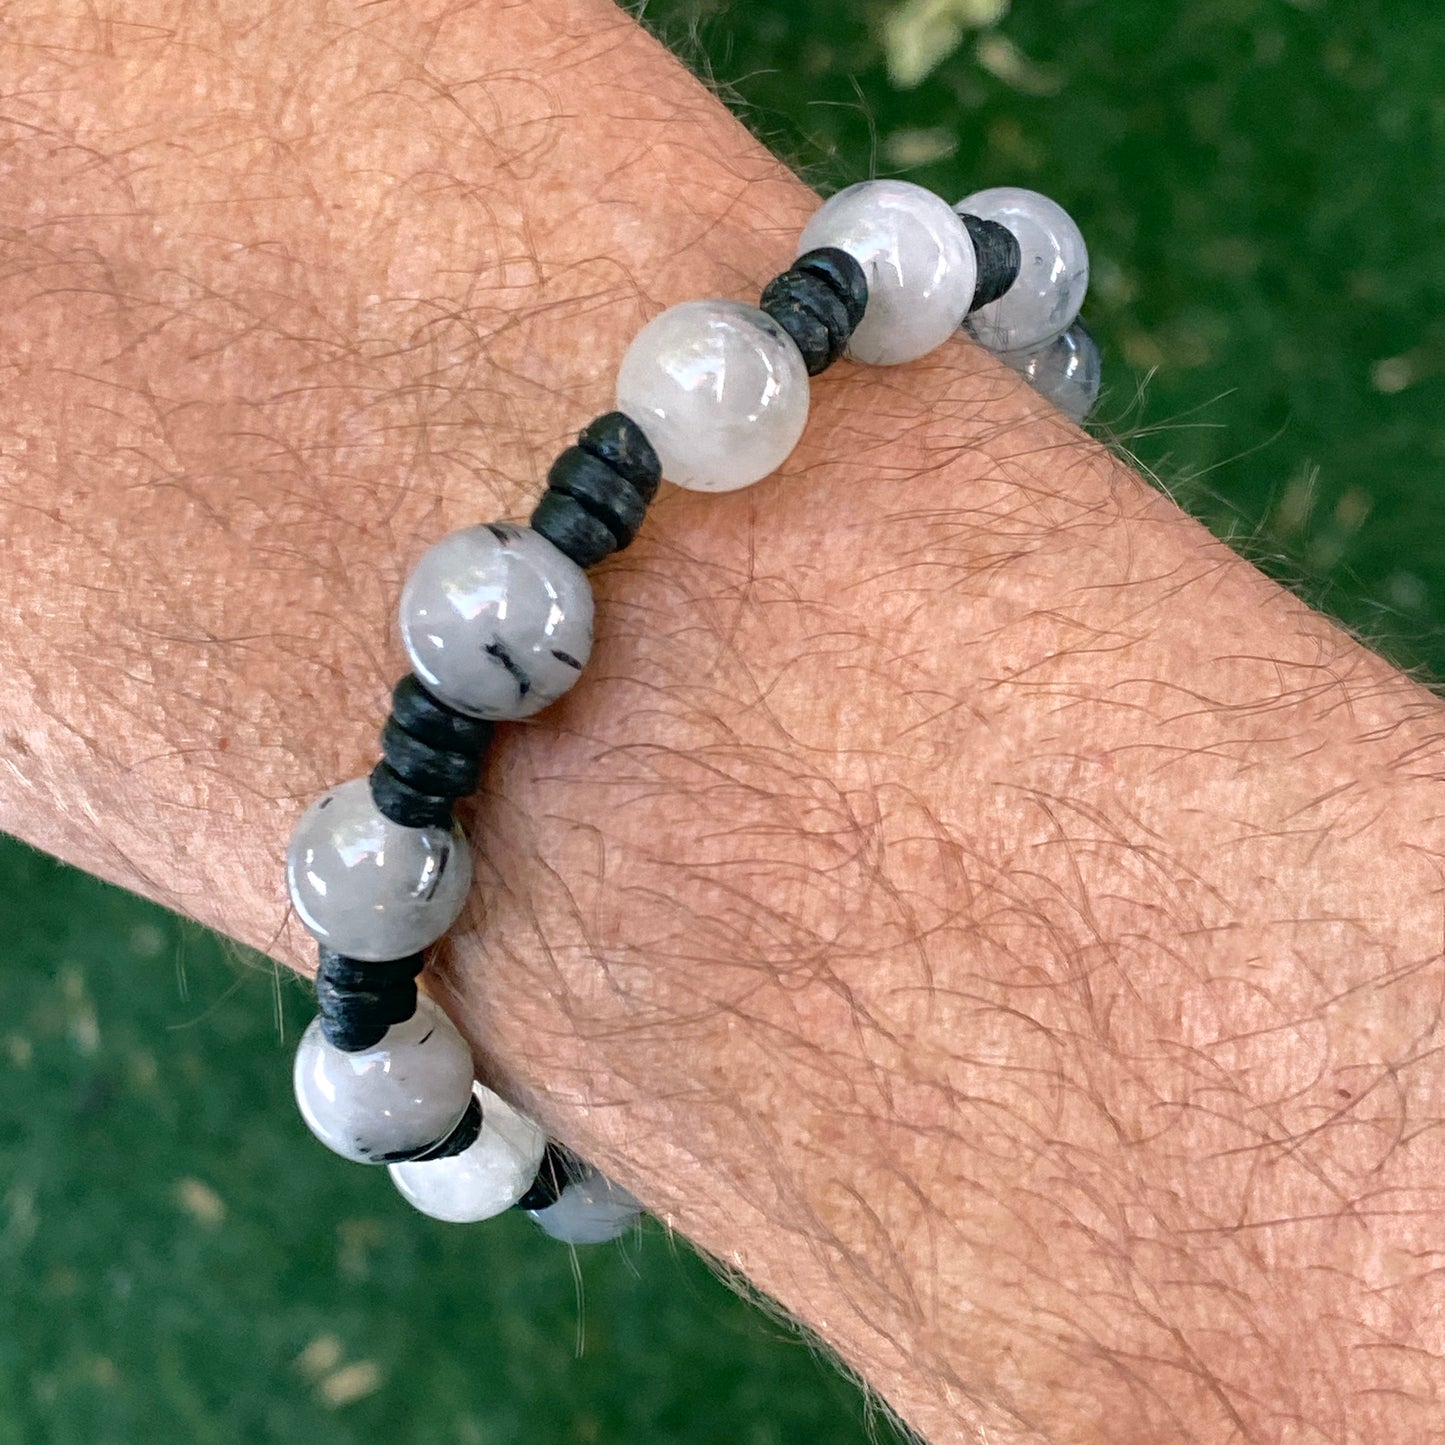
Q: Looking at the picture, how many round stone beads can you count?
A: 9